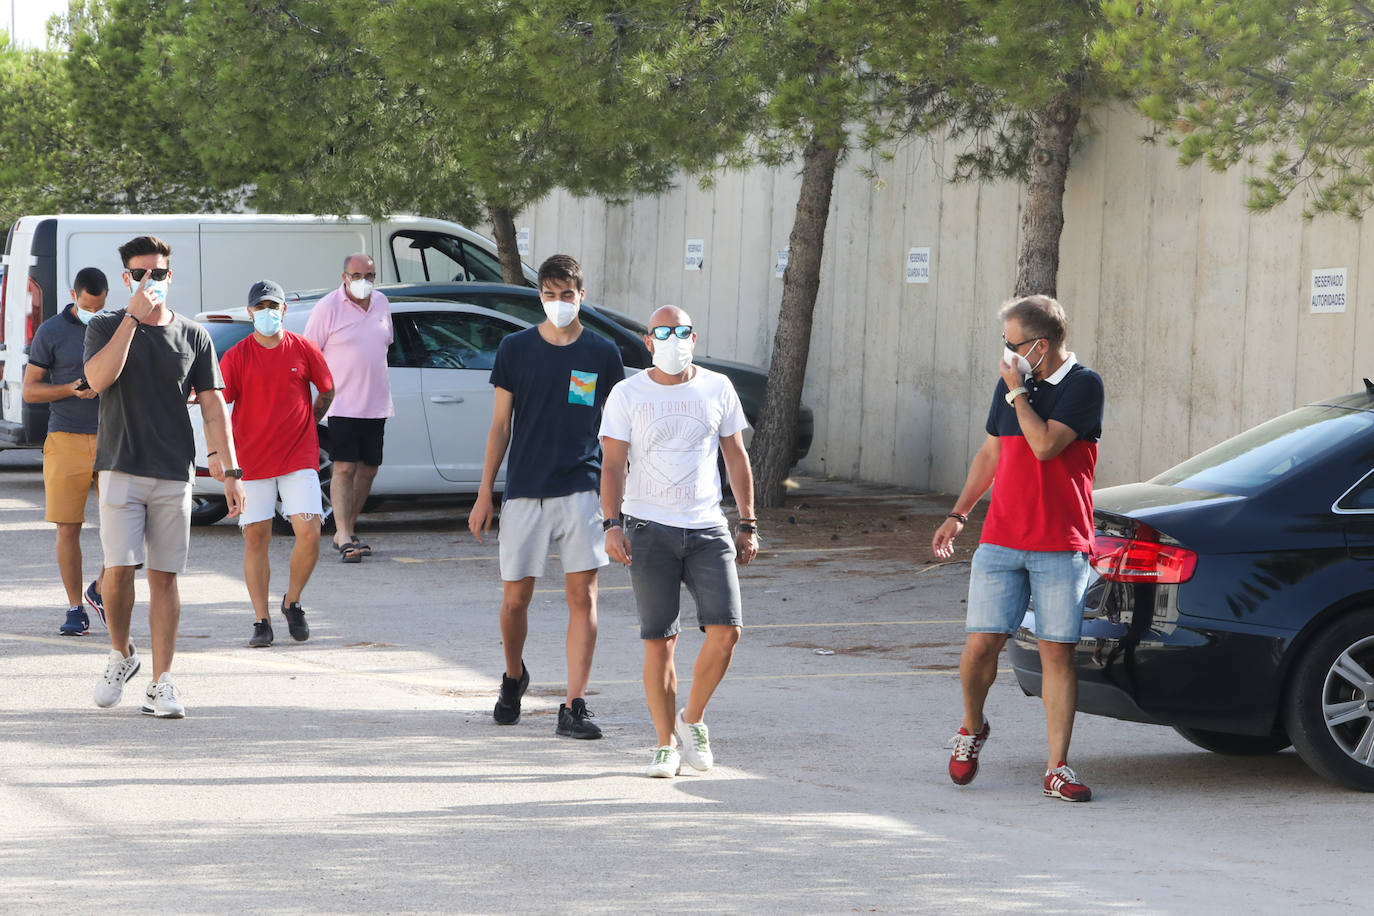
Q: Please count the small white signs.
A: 5